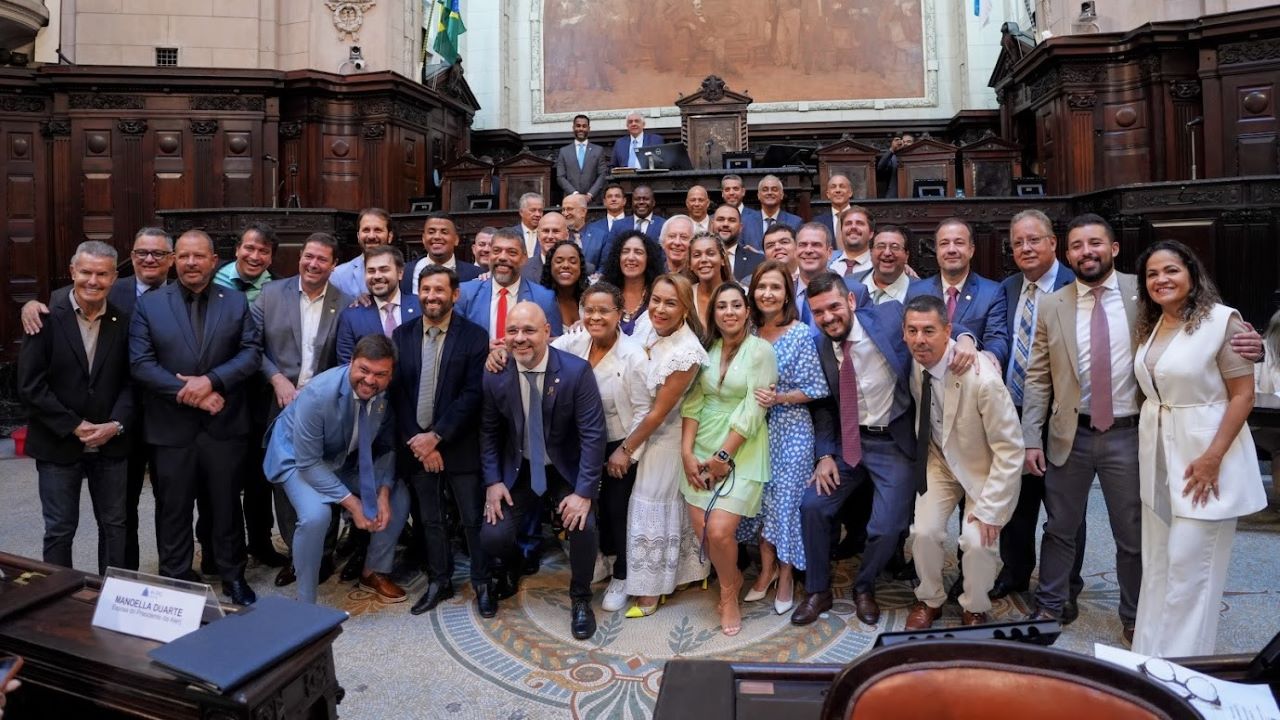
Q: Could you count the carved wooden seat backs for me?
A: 6